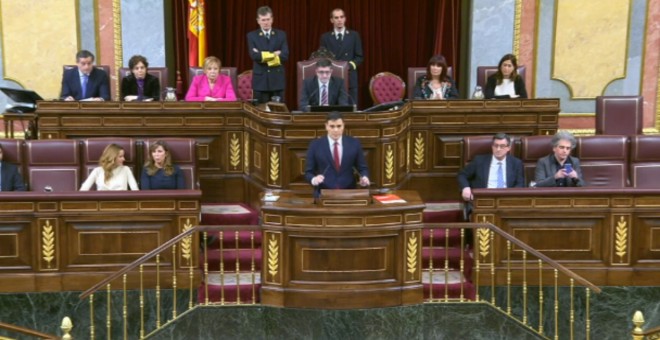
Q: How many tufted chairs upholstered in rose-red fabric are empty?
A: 2